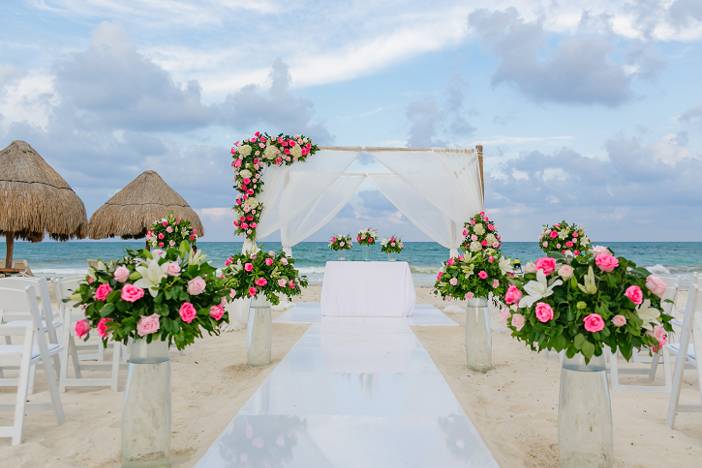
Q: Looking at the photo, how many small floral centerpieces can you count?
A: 3